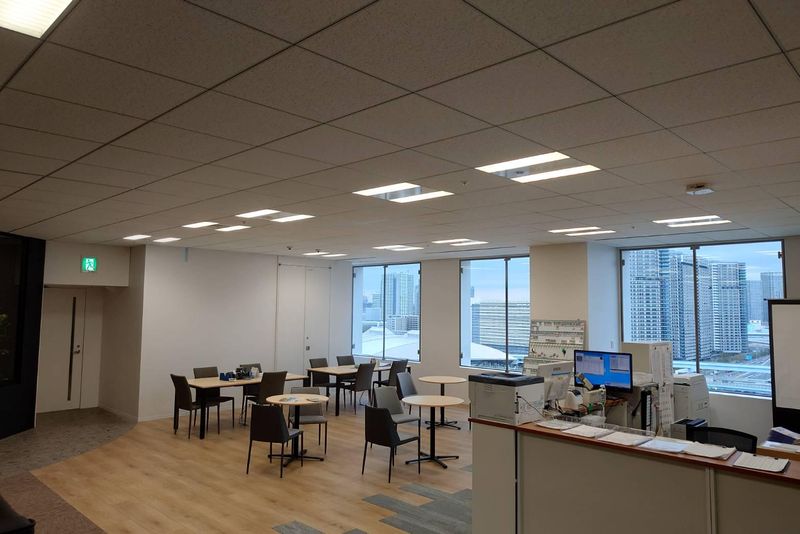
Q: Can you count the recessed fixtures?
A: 11